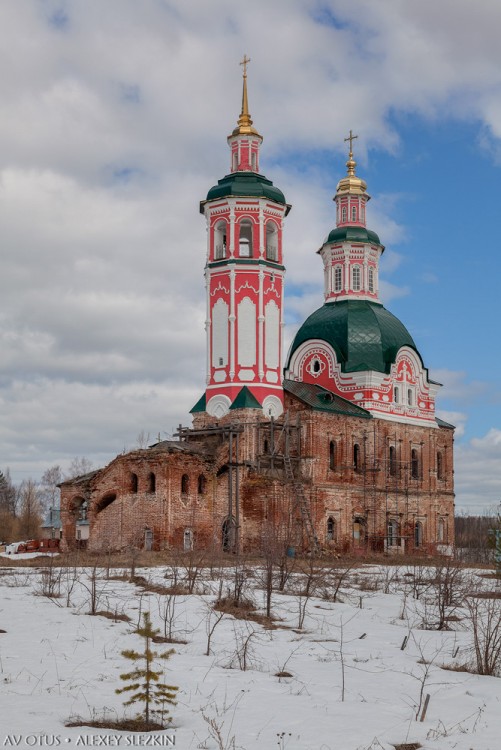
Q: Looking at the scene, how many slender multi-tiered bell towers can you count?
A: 1